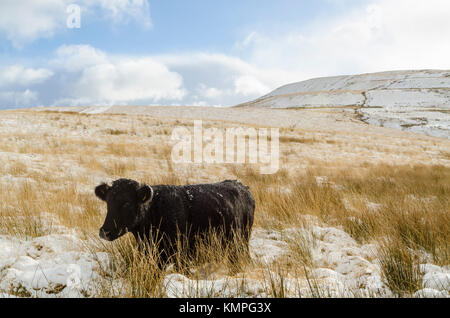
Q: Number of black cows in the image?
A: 1